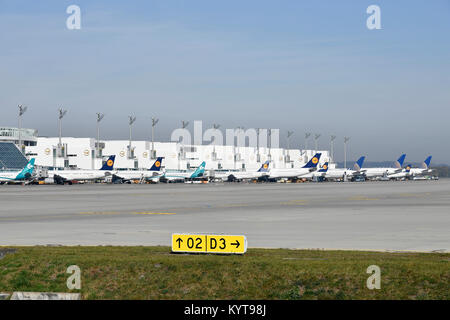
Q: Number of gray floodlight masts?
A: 15